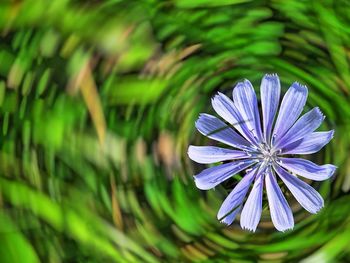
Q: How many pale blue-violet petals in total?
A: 14